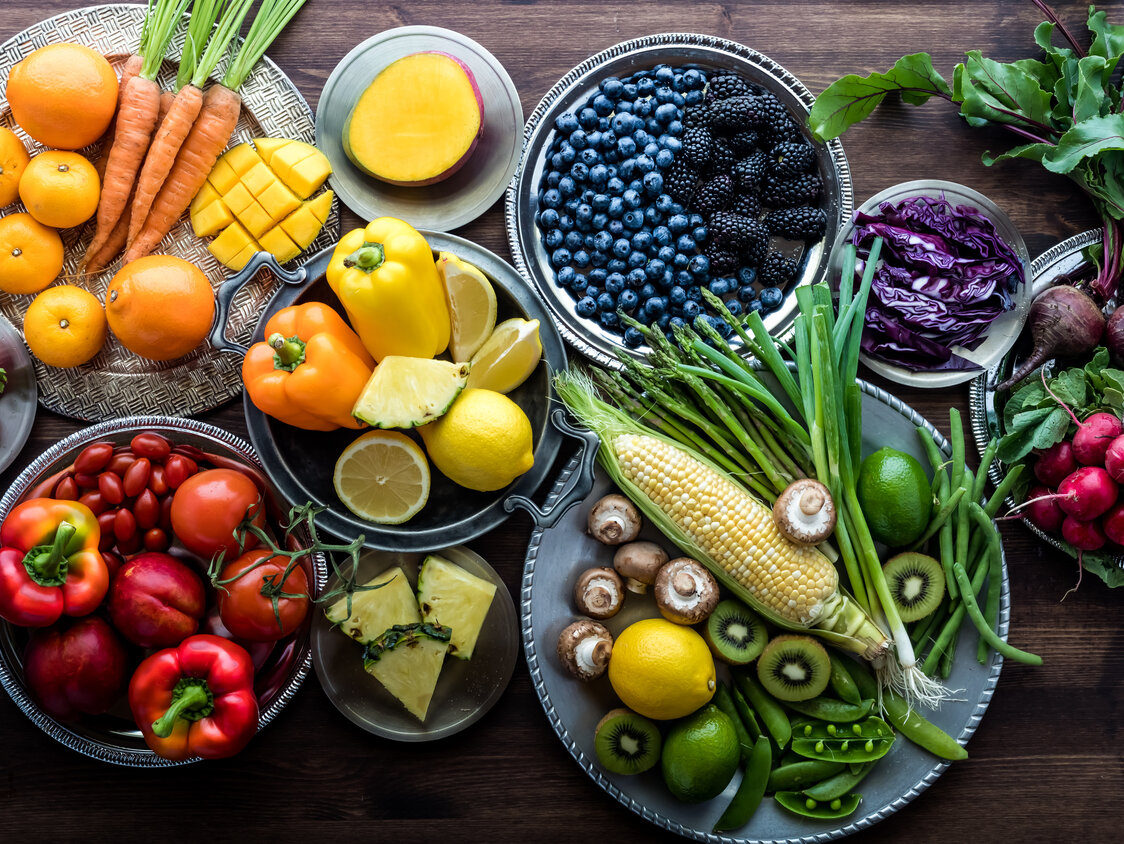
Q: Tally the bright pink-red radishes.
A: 7